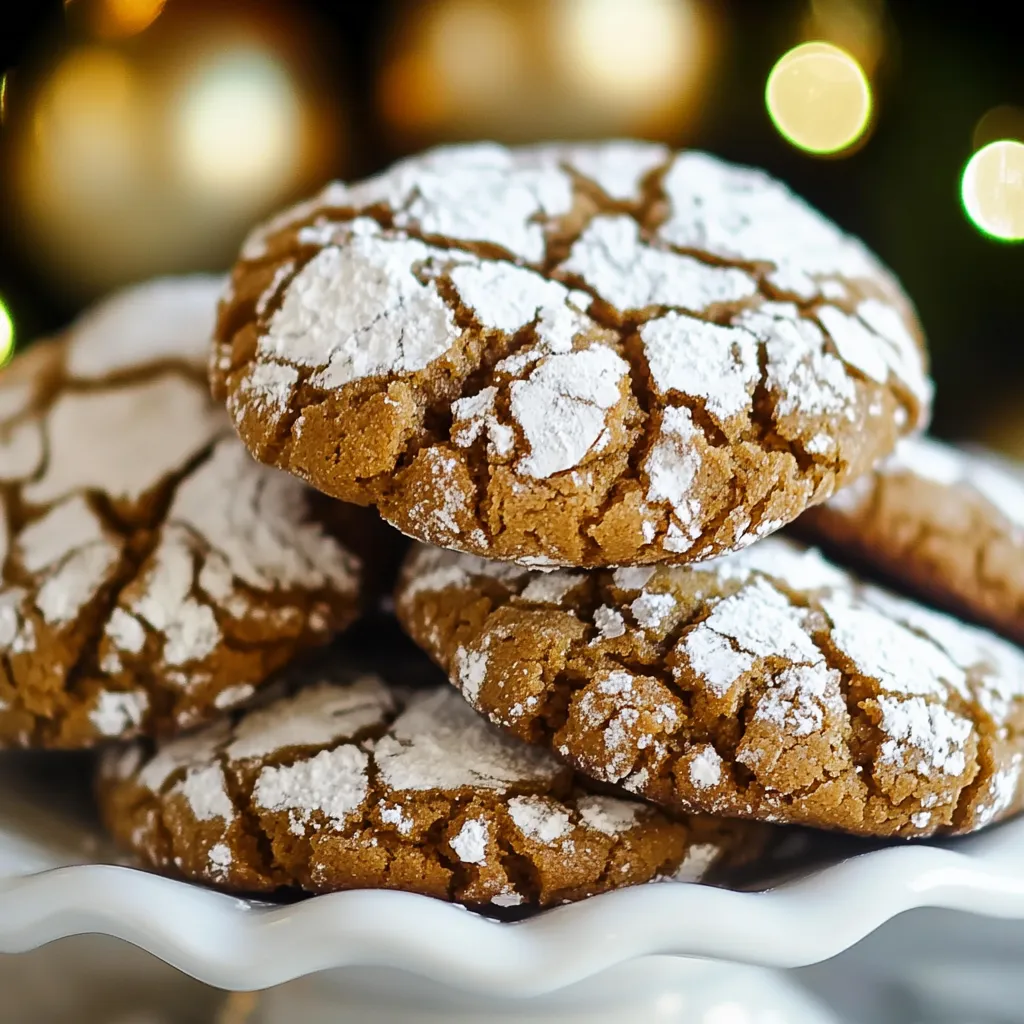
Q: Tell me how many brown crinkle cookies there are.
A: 5